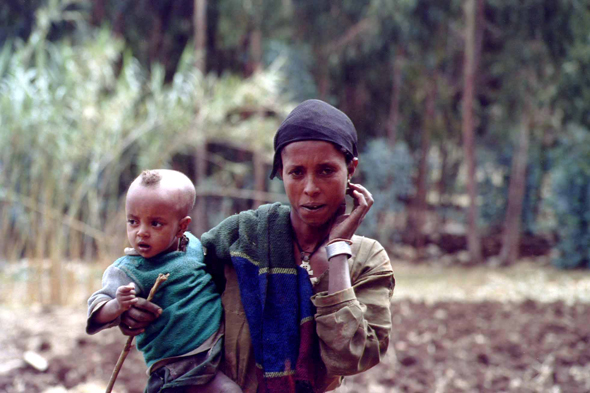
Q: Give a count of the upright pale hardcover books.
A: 0